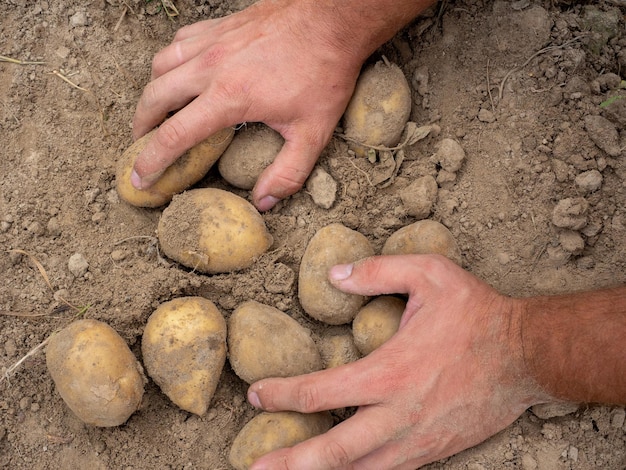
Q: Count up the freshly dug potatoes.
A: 12